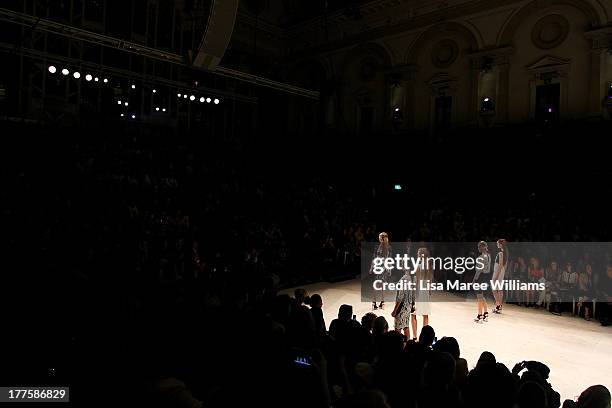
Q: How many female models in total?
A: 5